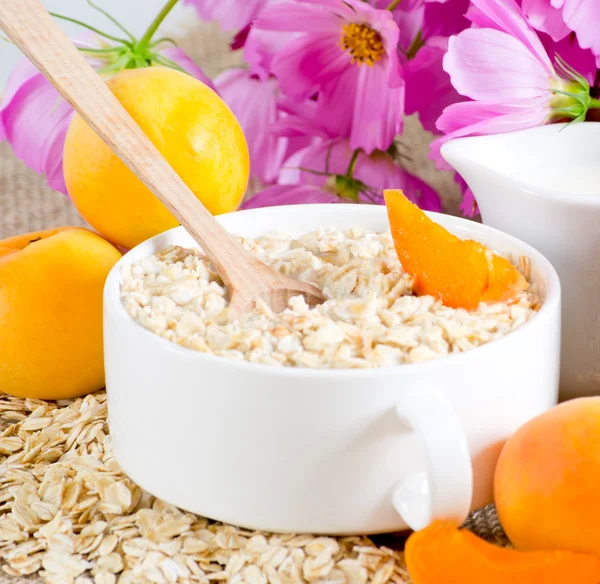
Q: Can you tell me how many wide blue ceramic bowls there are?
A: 0